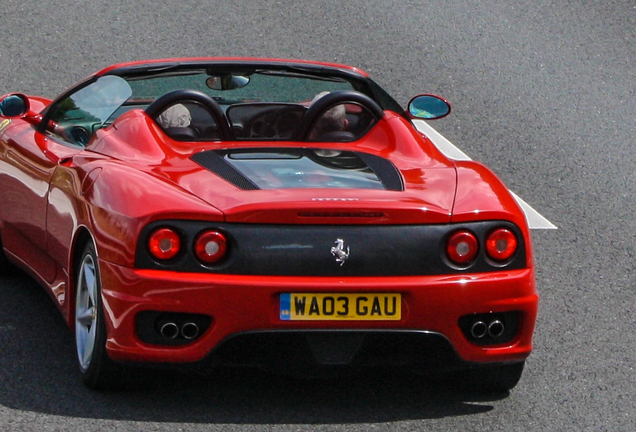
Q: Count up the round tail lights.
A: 4